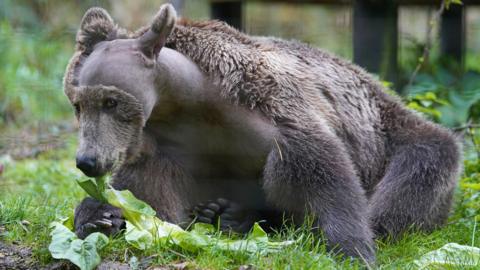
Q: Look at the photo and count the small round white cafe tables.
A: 0